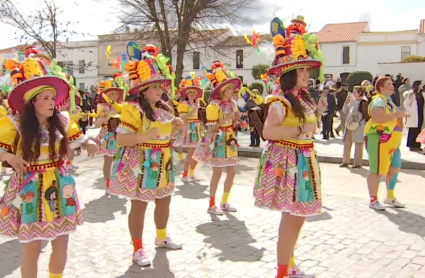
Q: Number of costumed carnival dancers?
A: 7